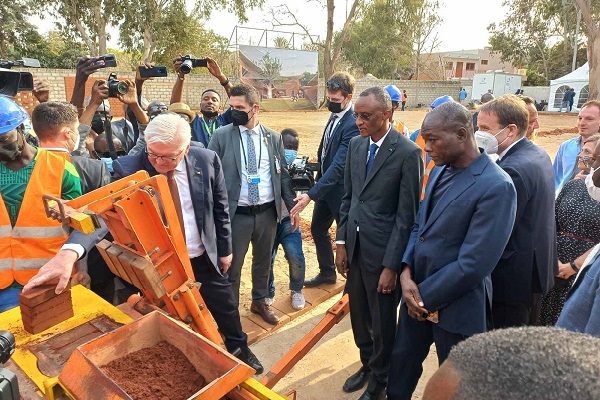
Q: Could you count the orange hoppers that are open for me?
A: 1